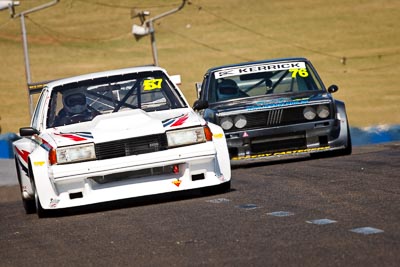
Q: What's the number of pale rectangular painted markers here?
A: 5